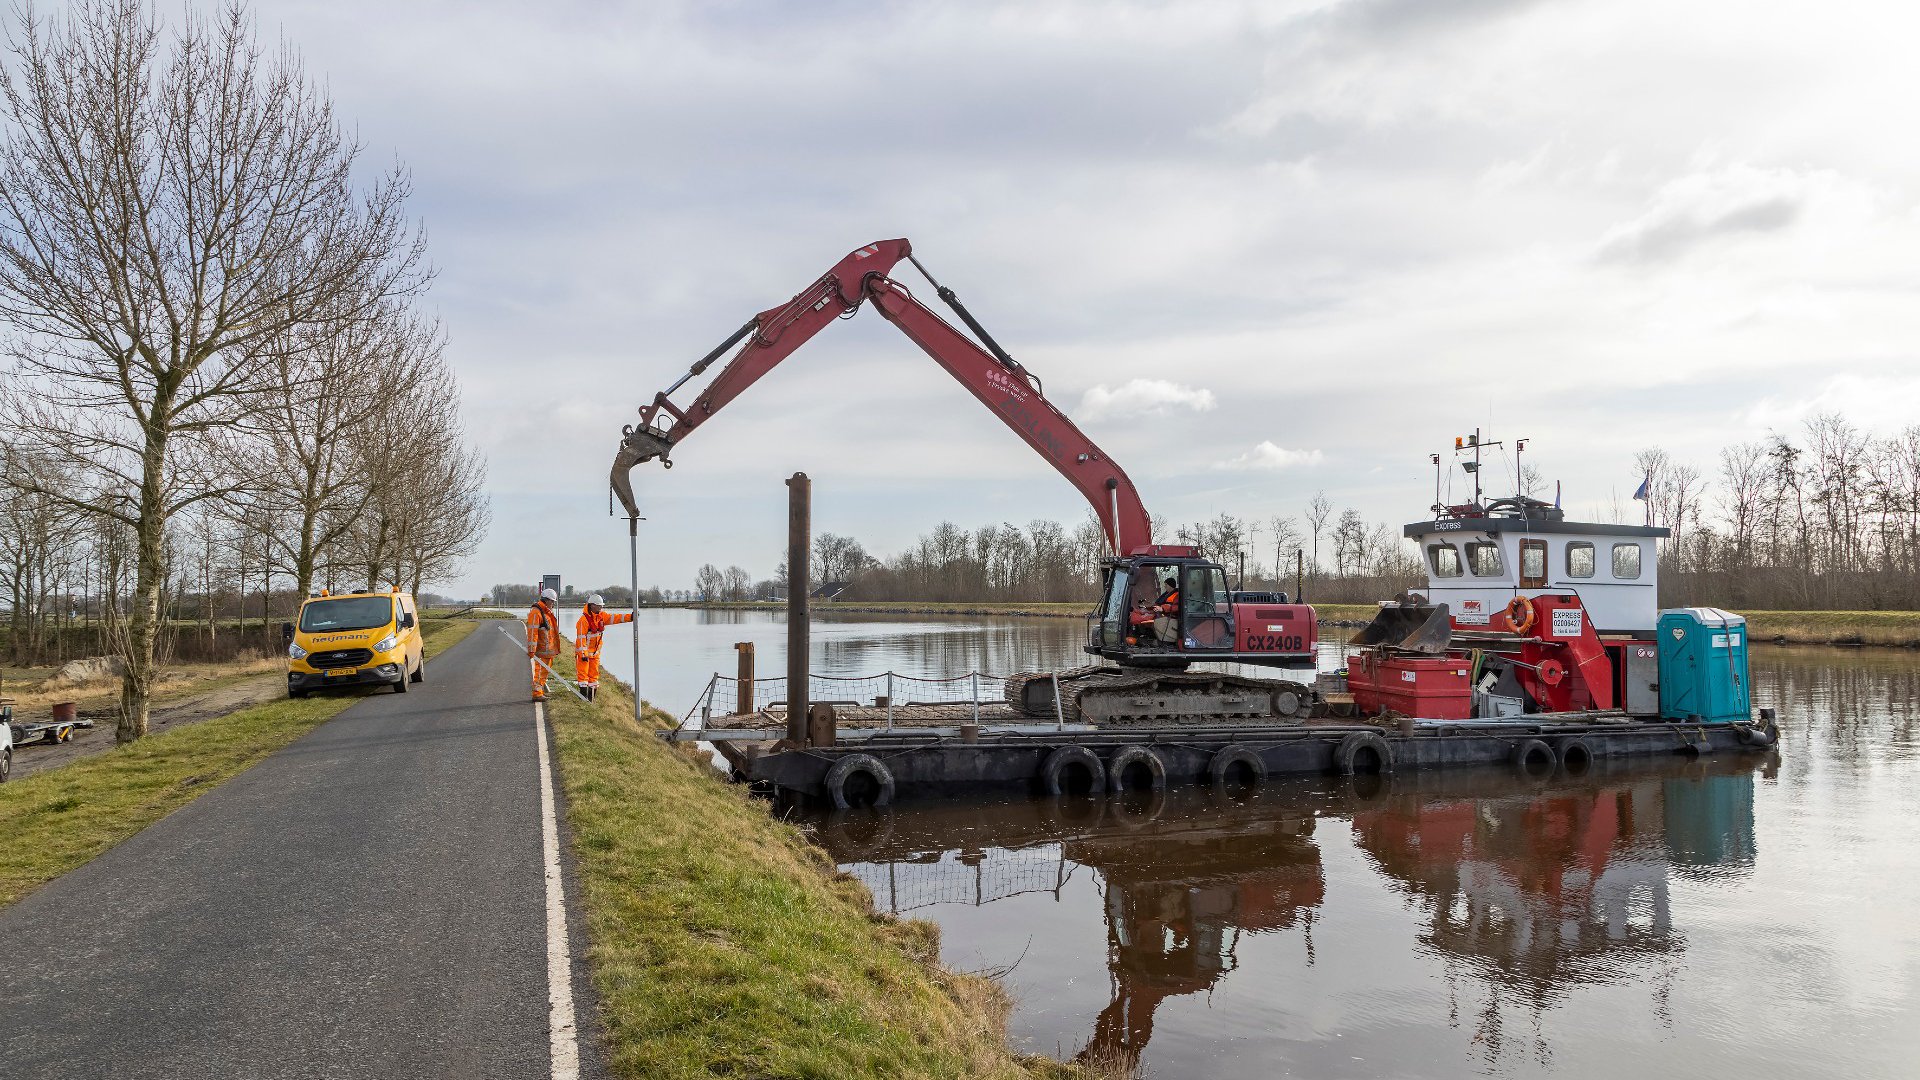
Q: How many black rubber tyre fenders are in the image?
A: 7